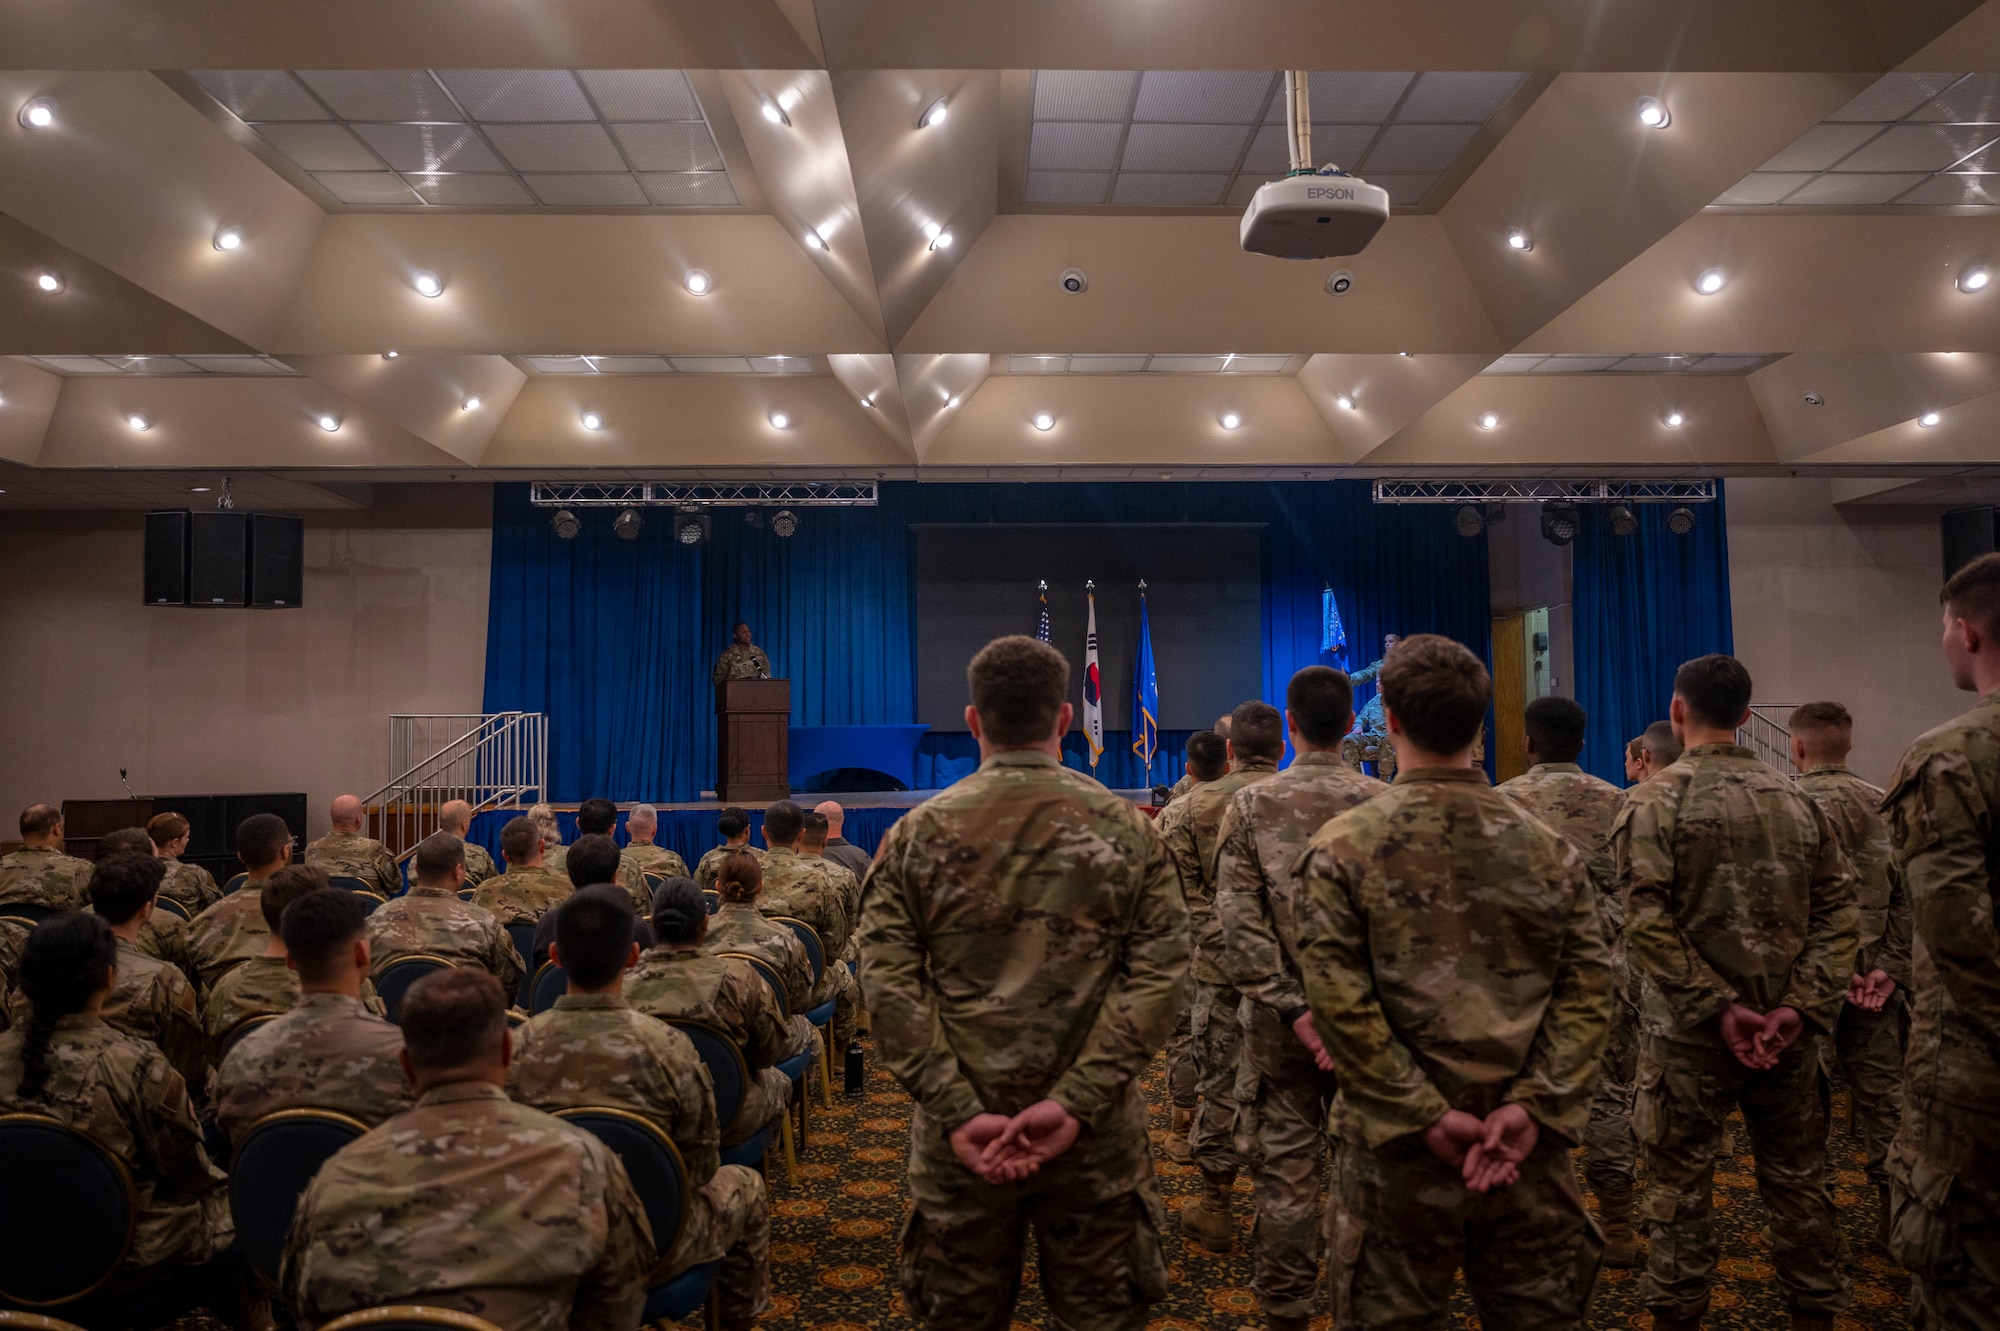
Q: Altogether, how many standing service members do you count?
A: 14